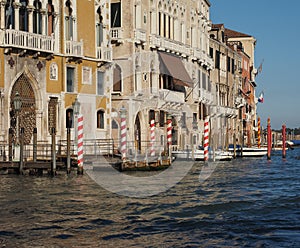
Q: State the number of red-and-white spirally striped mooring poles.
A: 5